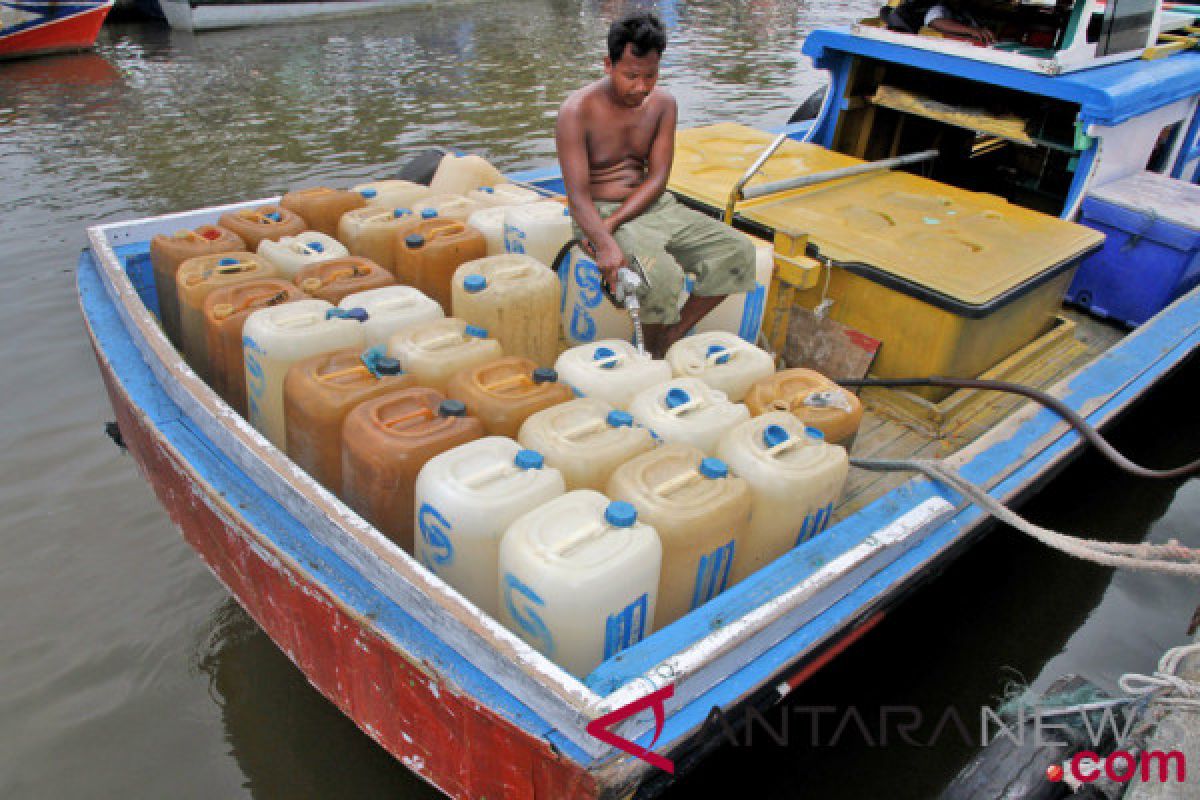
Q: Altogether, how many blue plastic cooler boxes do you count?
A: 1